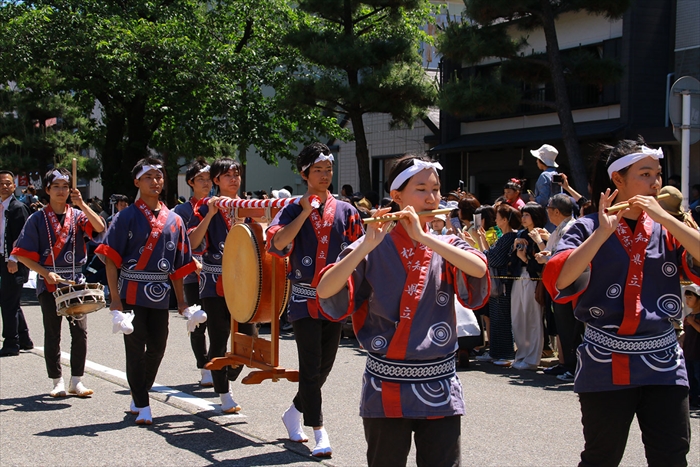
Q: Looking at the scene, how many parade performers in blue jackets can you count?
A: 7